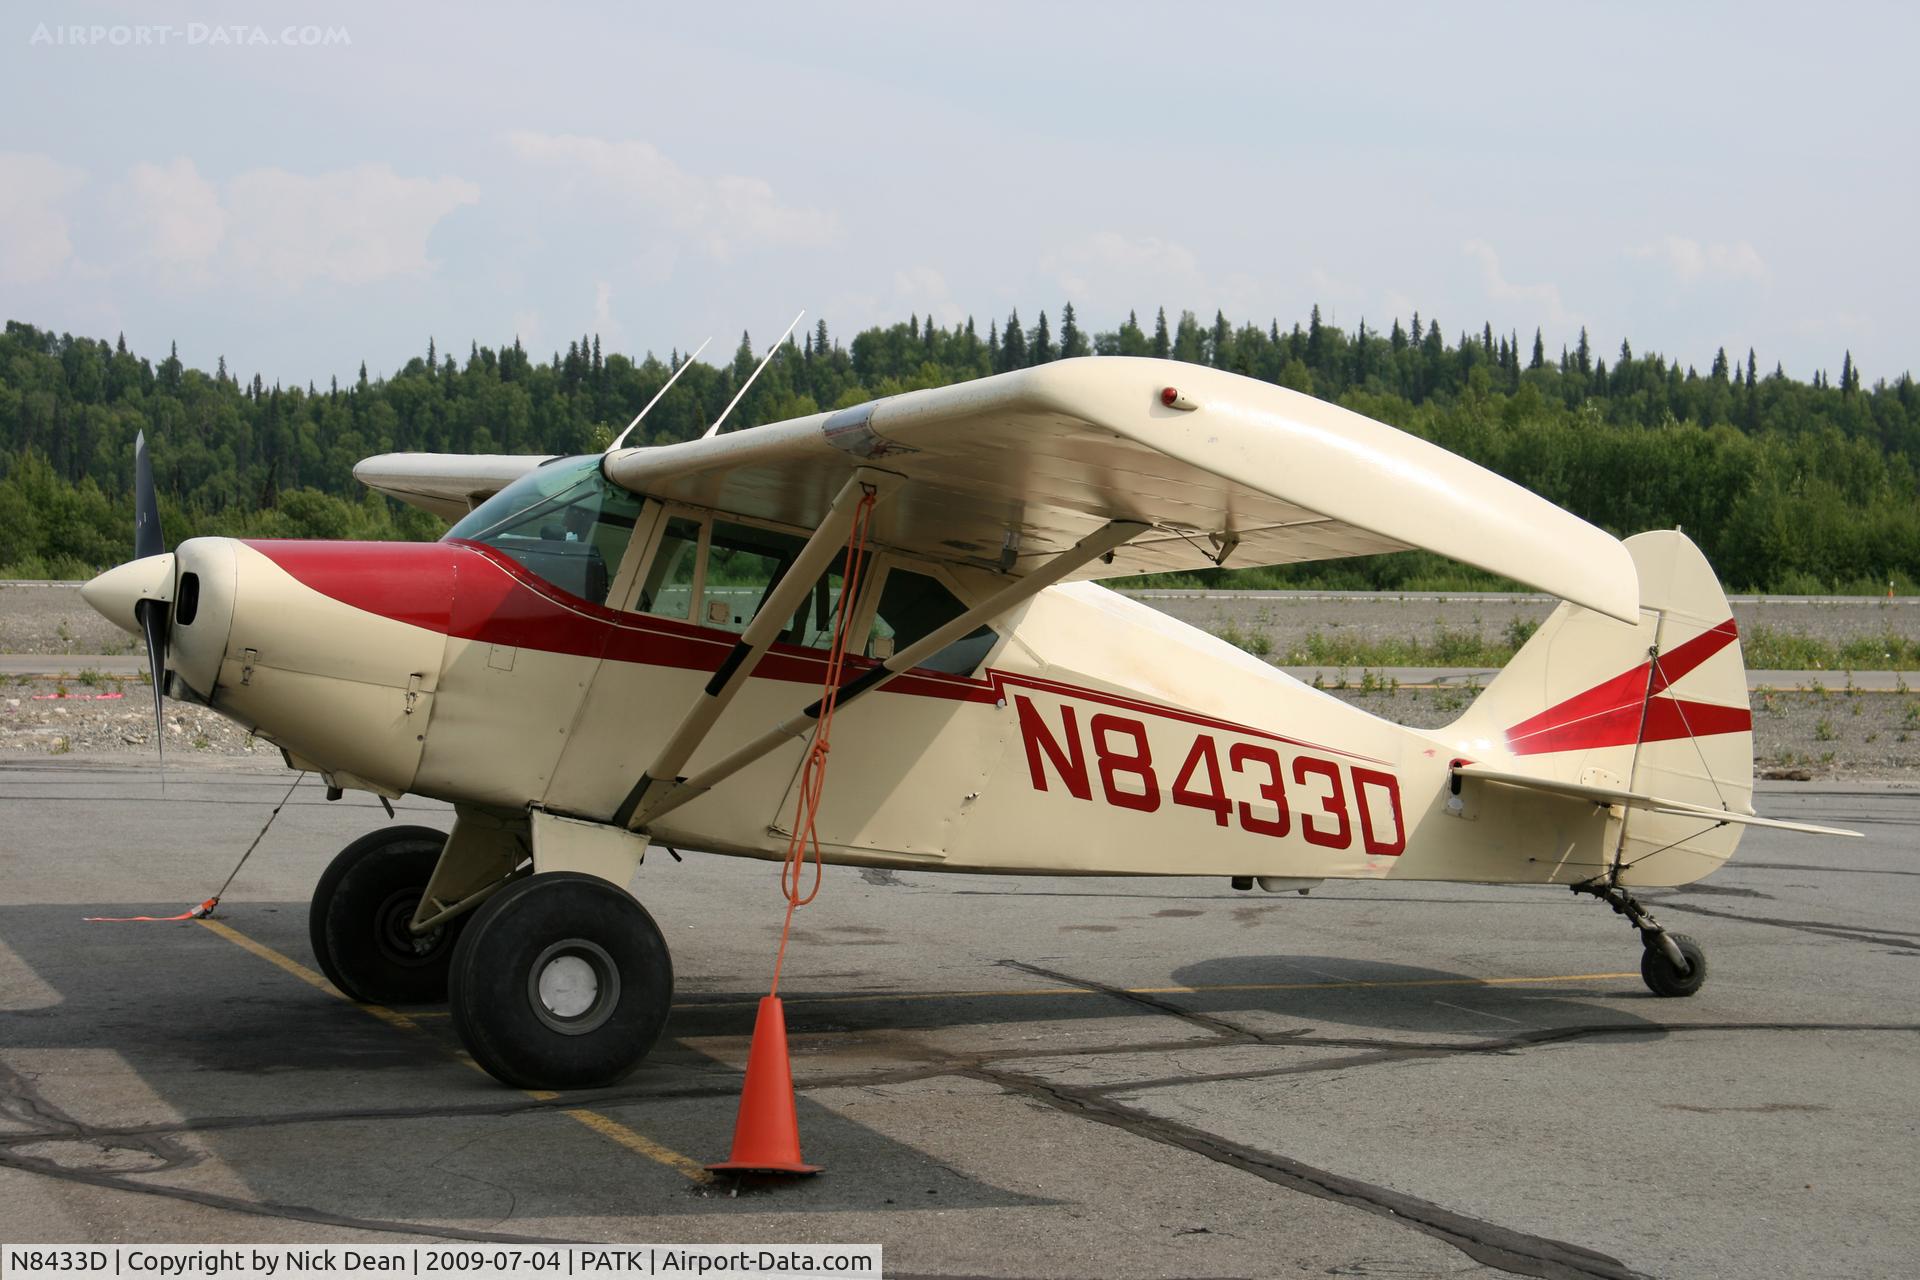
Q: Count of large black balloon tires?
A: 2